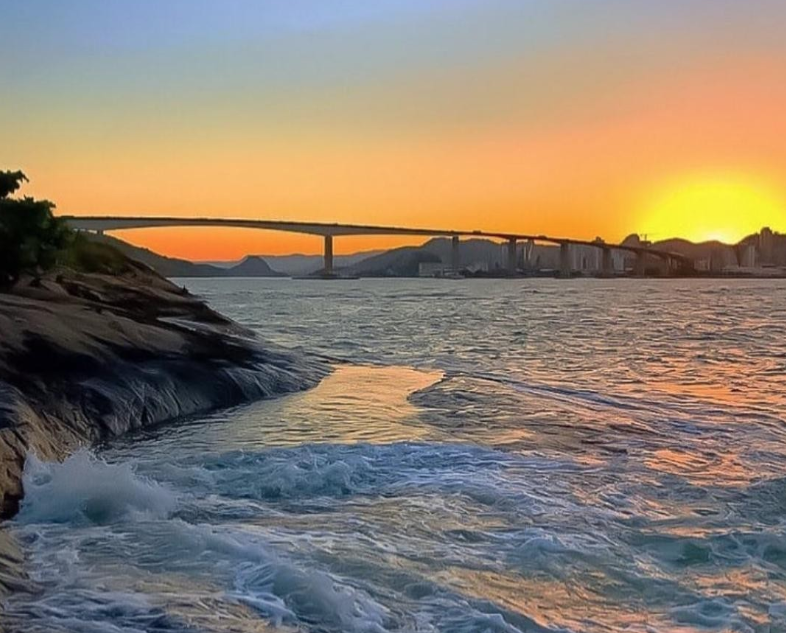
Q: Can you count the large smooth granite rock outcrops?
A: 1